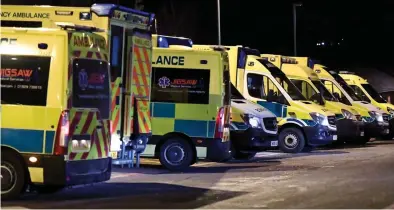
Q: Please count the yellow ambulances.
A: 8